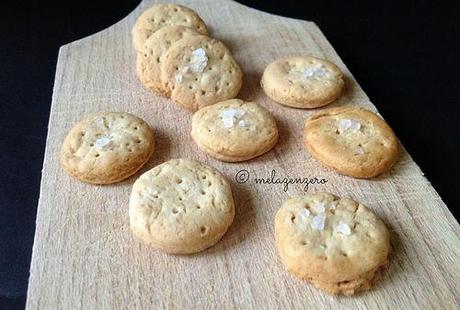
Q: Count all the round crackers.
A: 9